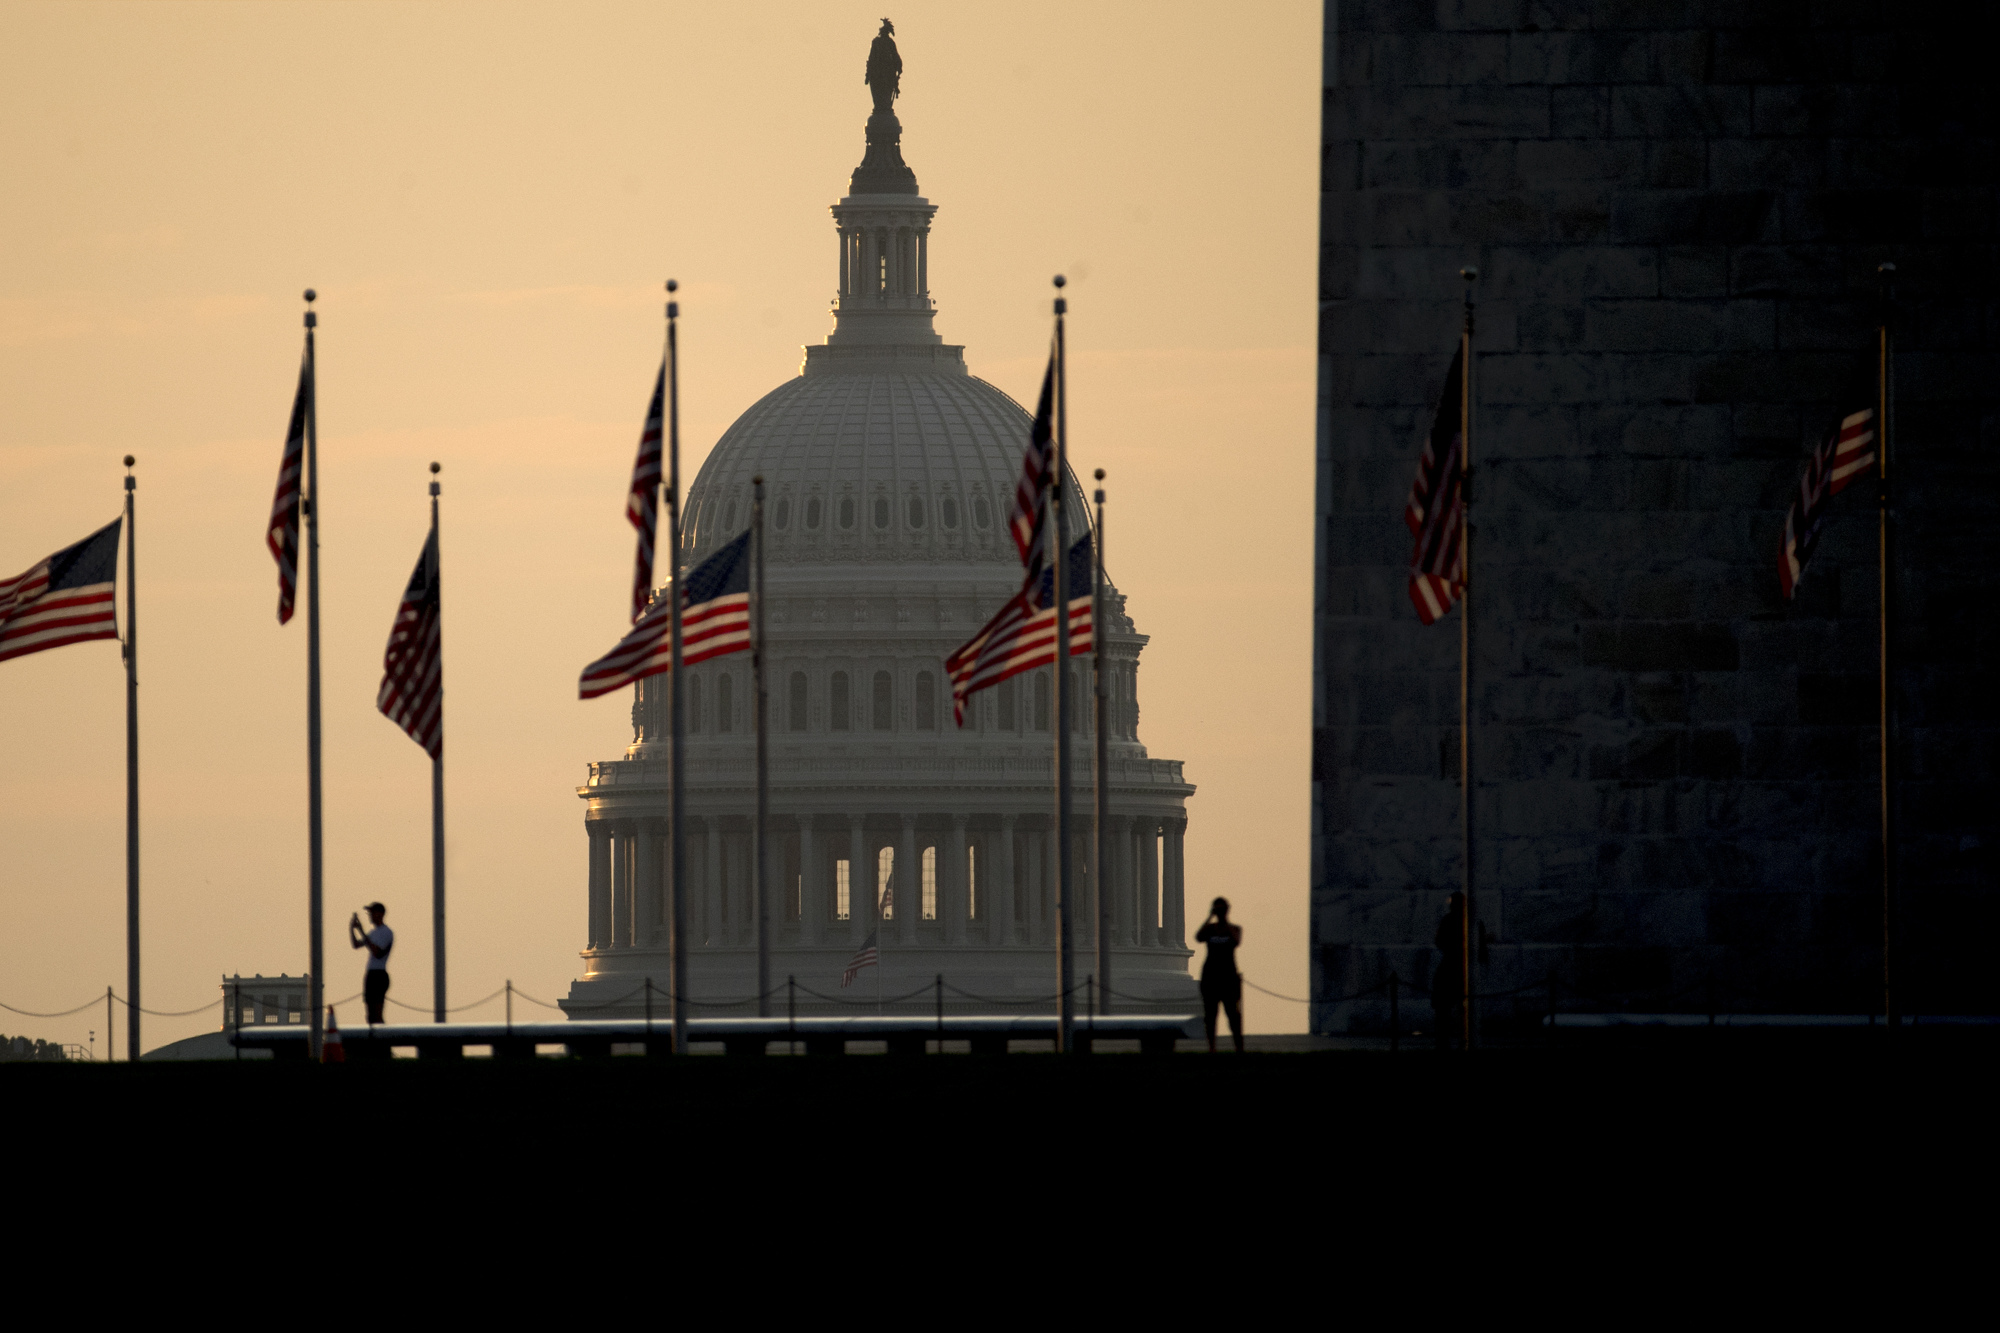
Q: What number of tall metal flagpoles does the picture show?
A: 9